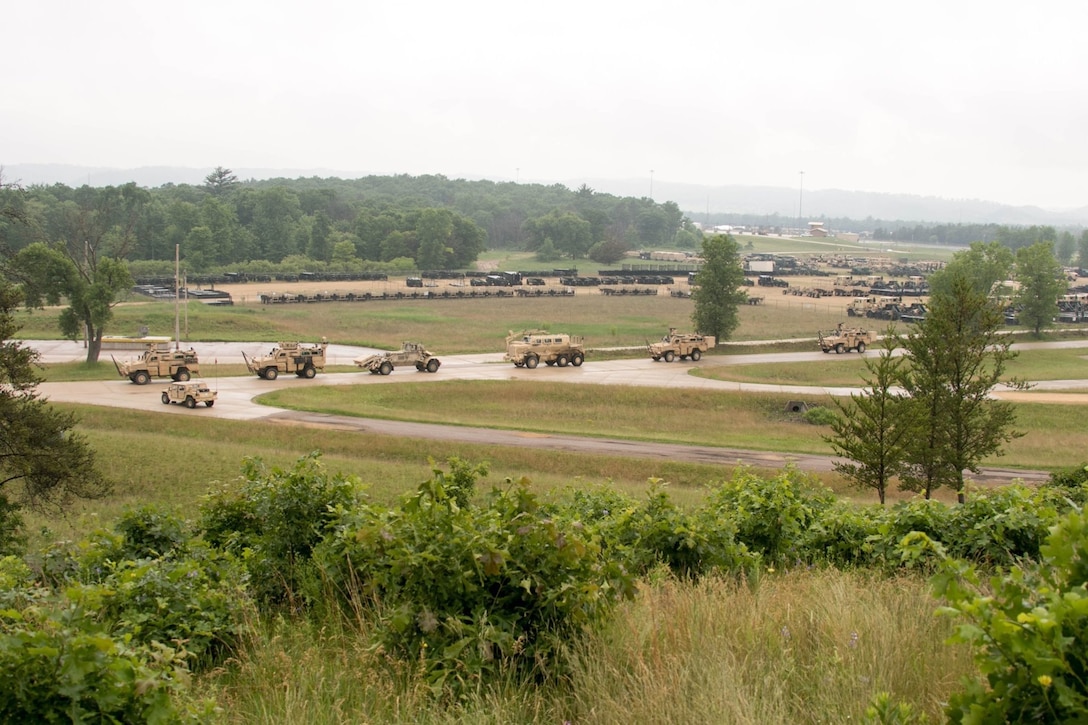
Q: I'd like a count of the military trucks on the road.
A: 7